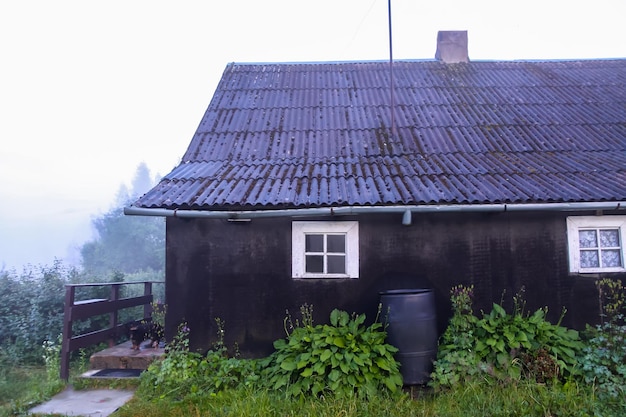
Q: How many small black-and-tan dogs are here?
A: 1